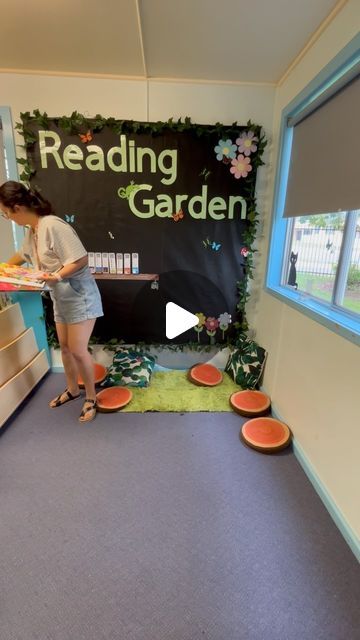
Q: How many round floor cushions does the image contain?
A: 5